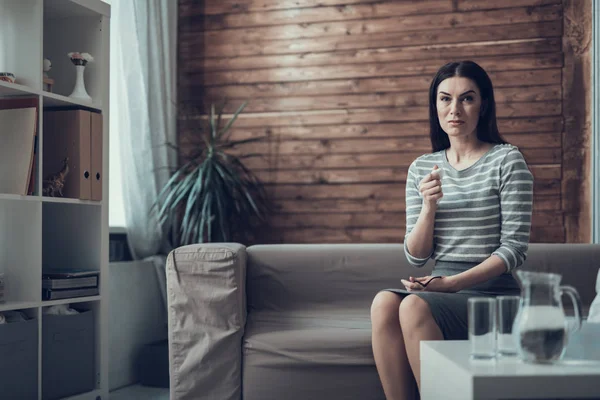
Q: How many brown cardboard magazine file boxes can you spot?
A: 2